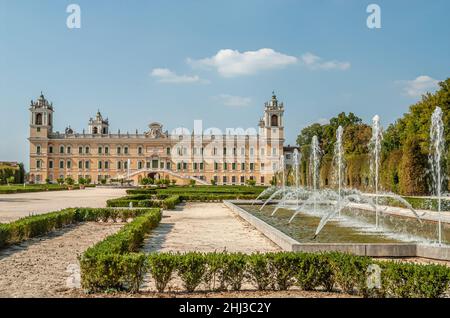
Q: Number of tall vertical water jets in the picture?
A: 6